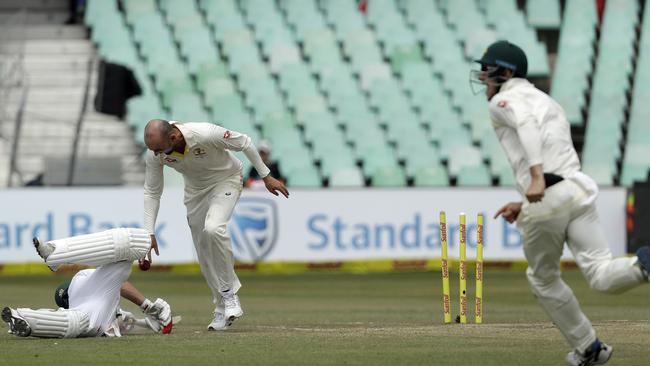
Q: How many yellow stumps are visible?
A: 3